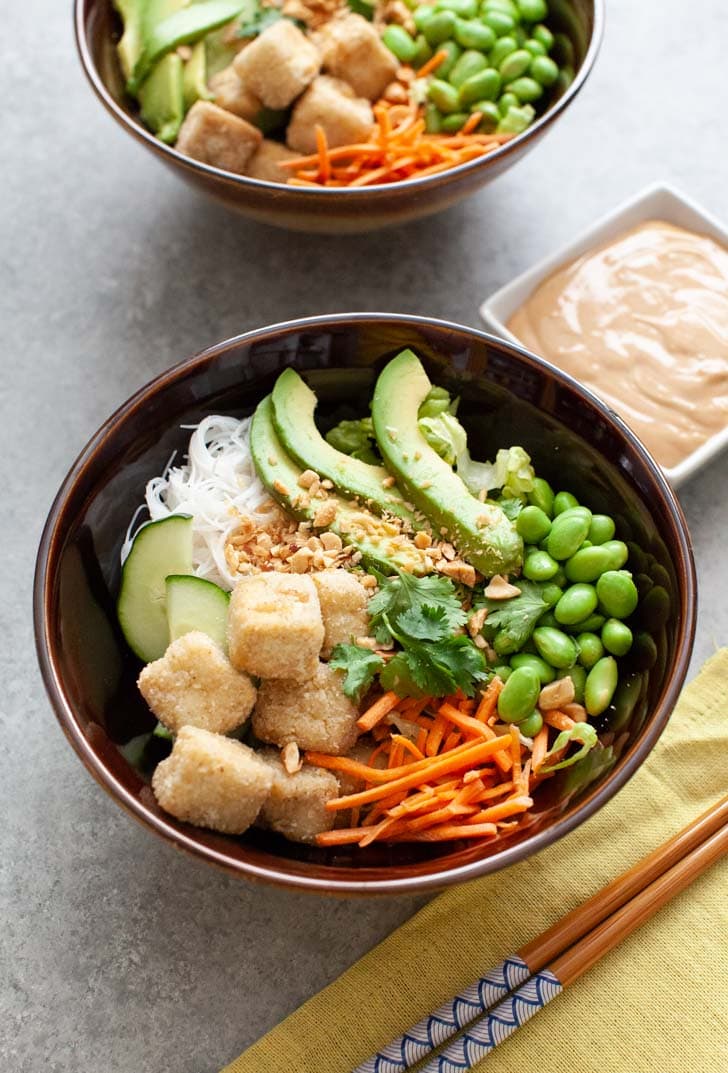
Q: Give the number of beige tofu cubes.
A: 12